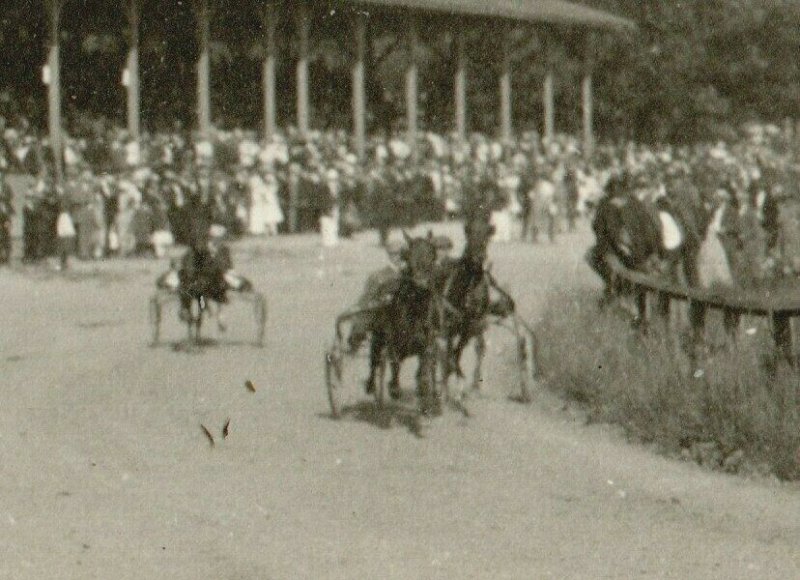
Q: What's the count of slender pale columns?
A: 11